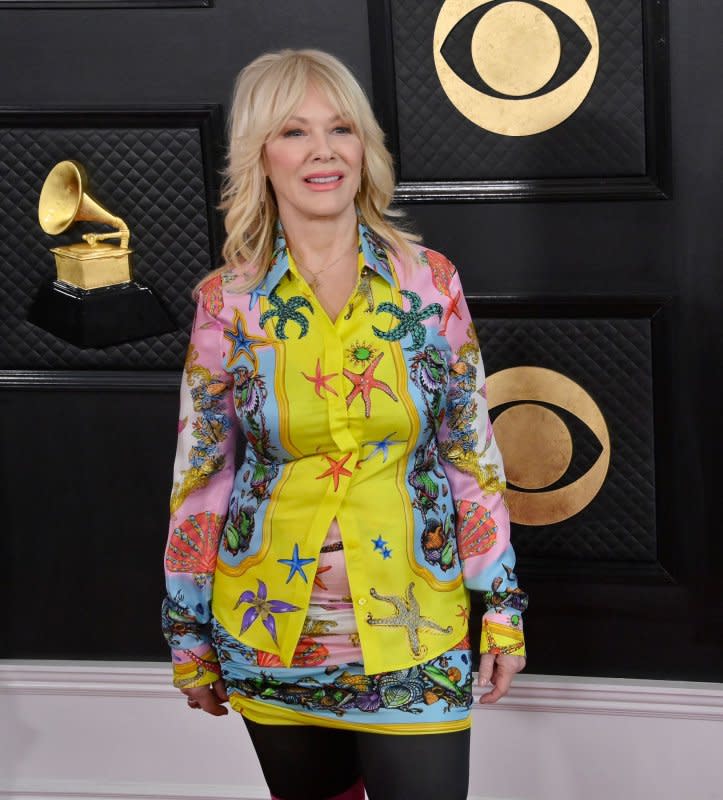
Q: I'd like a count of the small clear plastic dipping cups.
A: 0